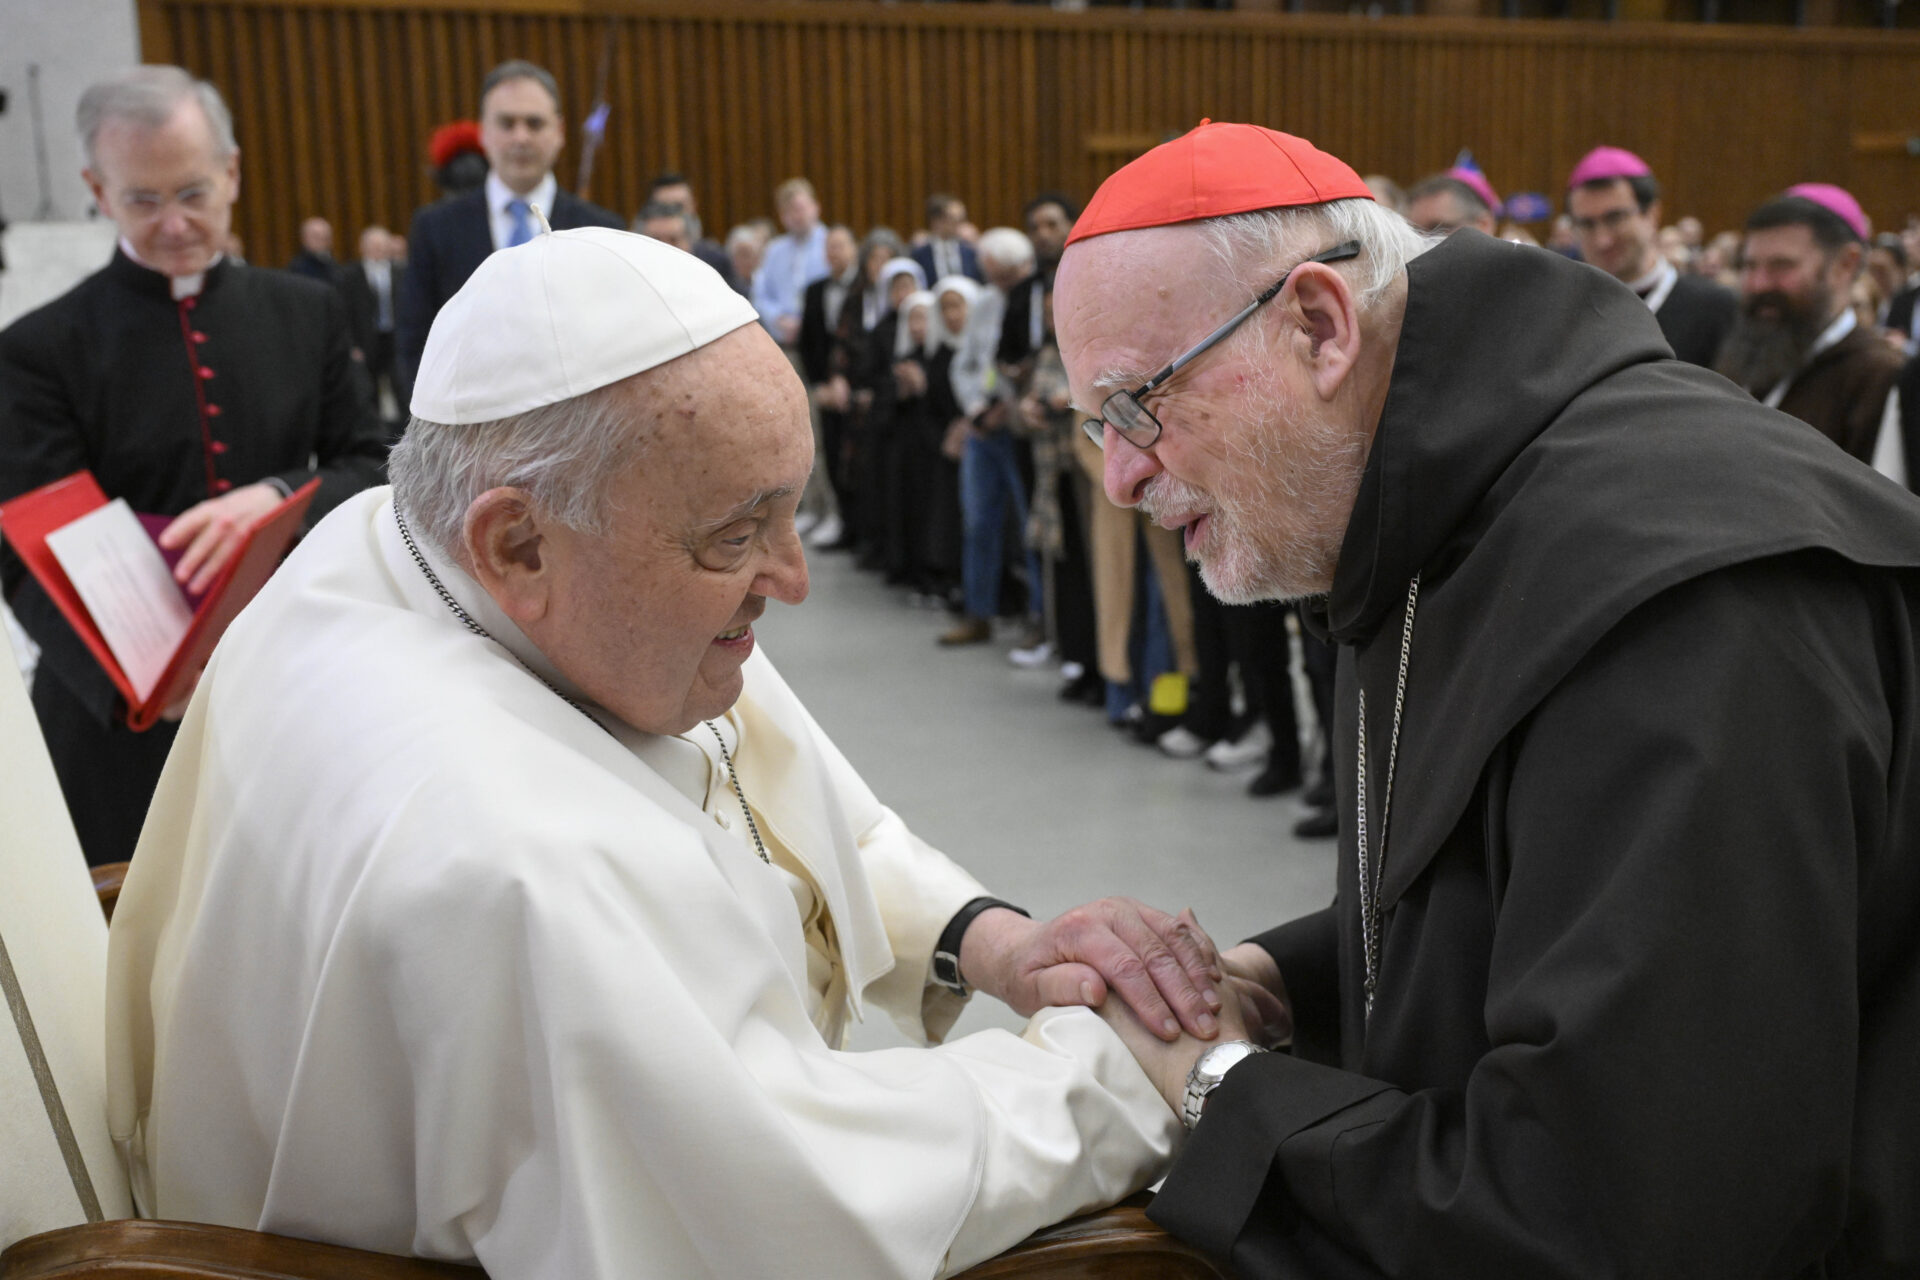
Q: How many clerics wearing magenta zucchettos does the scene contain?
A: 3